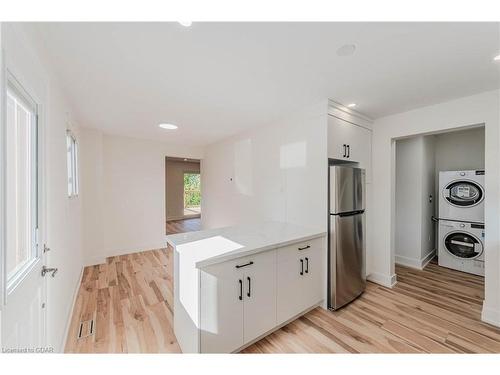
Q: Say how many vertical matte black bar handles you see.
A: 6